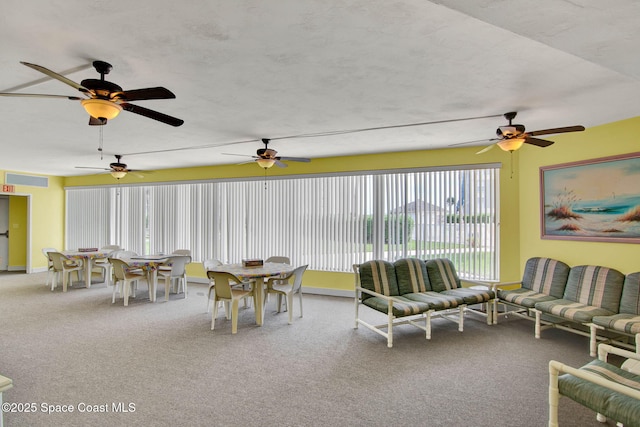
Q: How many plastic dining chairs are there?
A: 12